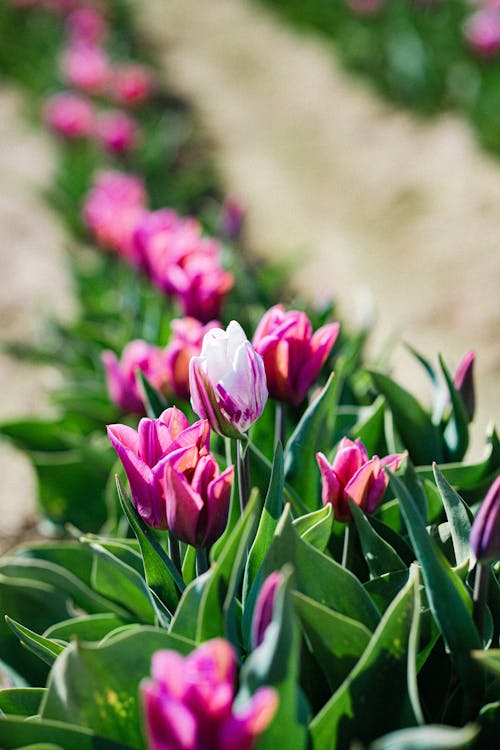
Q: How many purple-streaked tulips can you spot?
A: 1